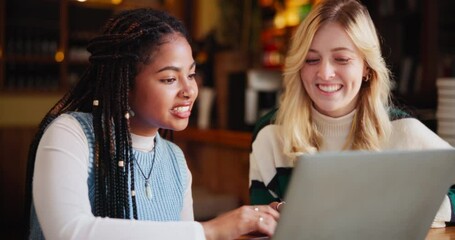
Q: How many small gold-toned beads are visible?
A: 4